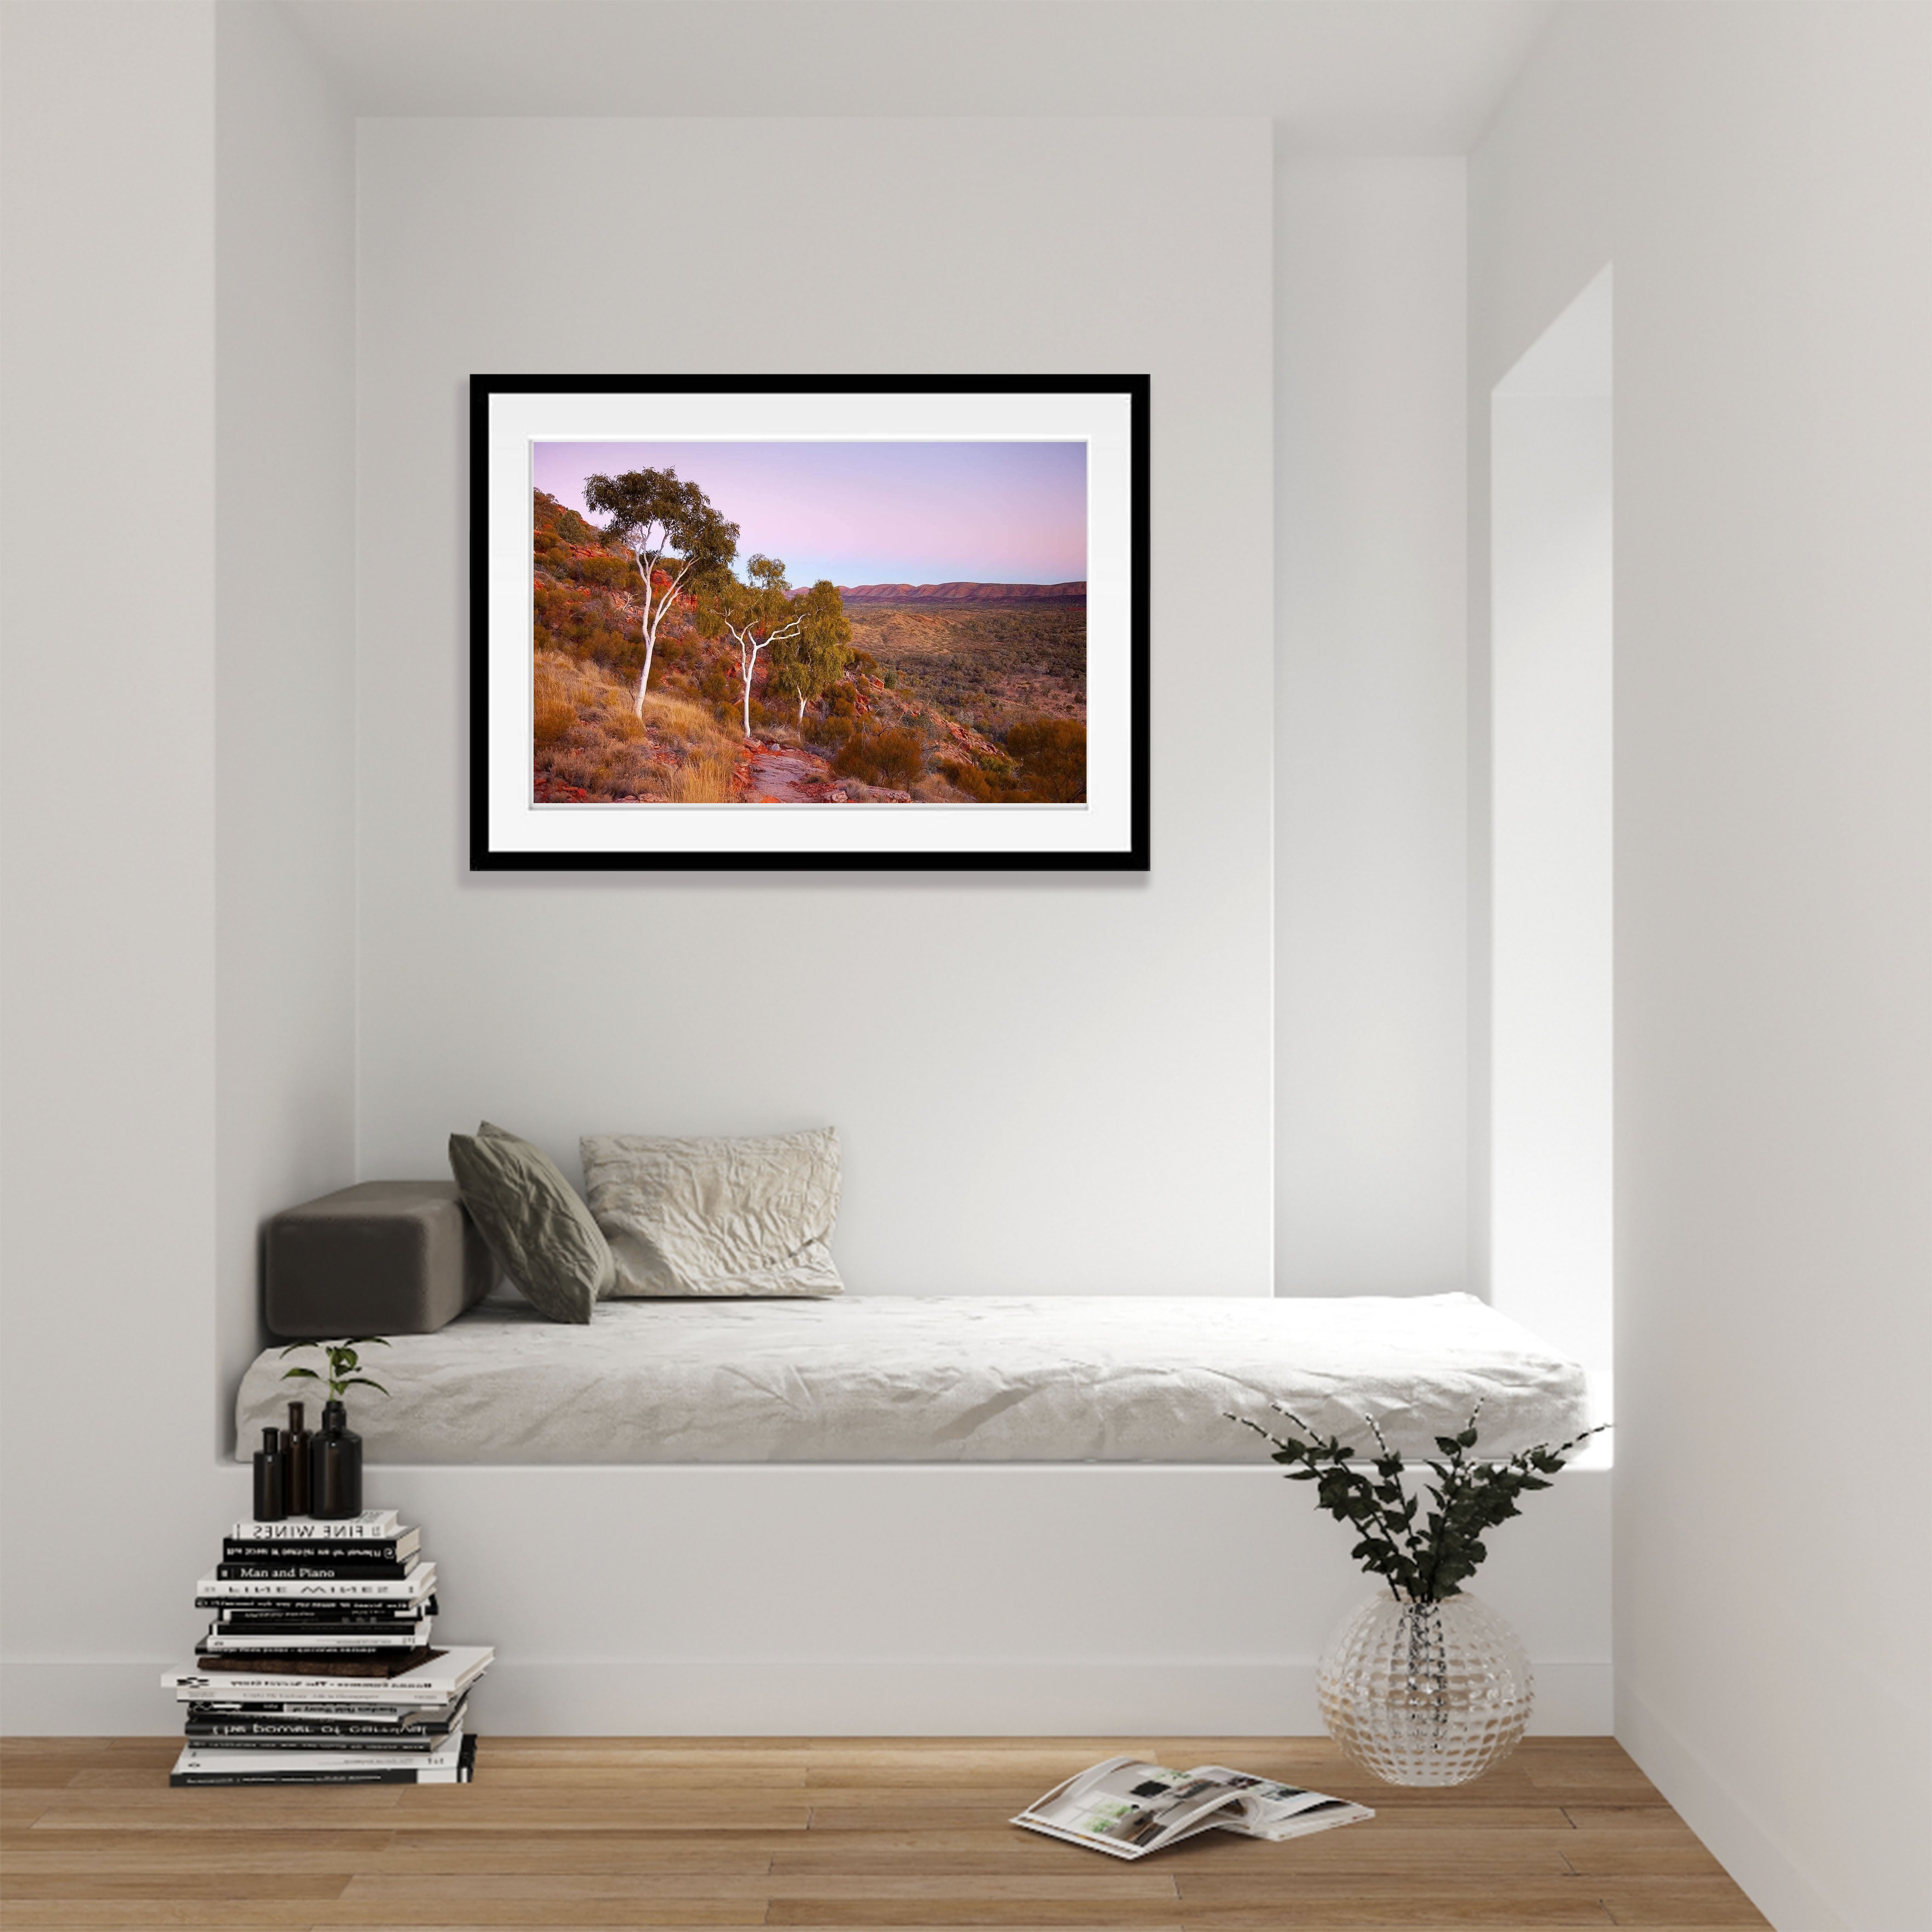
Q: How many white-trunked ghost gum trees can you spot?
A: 3